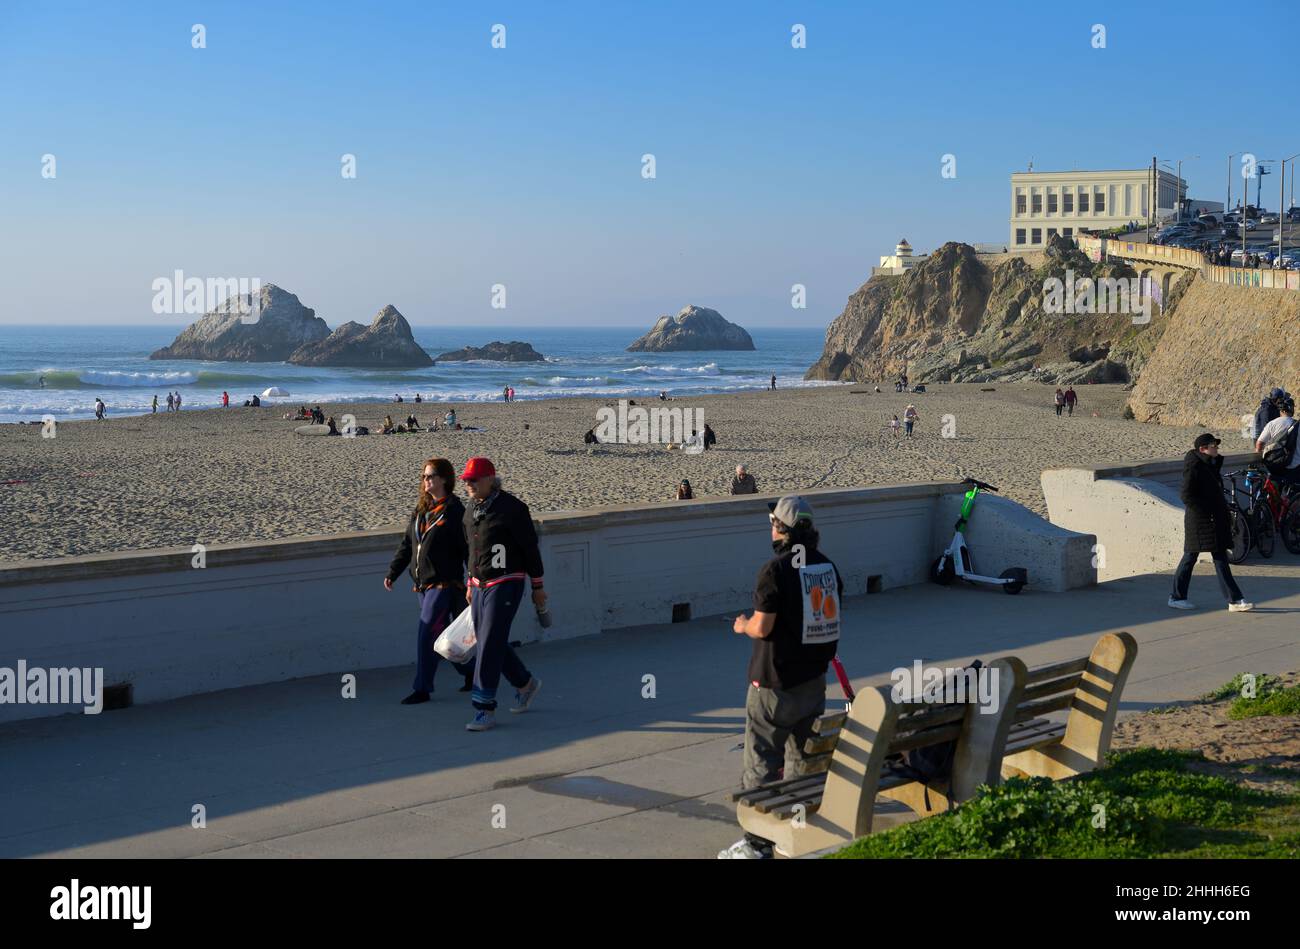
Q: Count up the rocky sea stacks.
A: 4